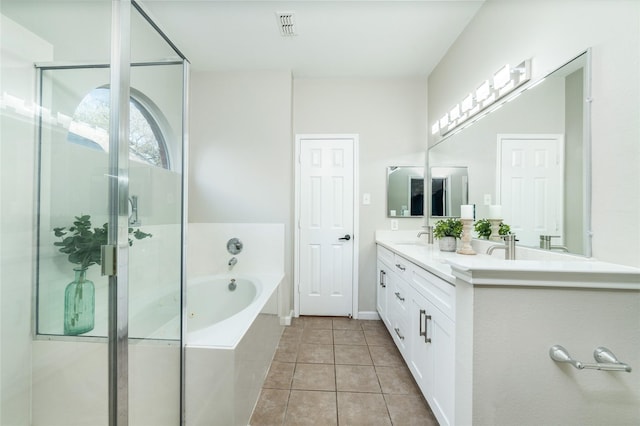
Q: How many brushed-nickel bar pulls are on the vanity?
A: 7